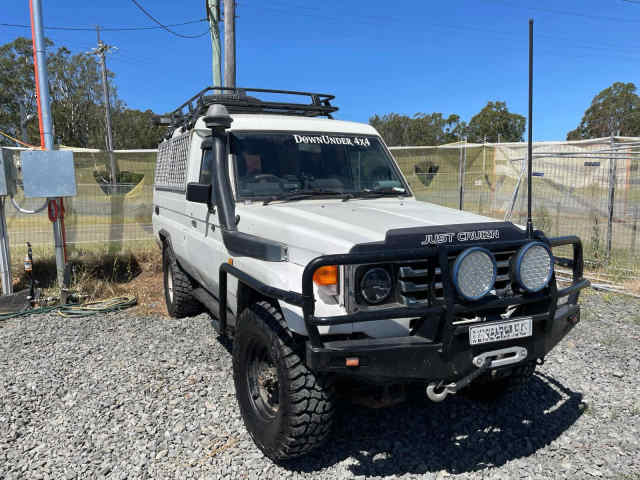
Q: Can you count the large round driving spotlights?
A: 2